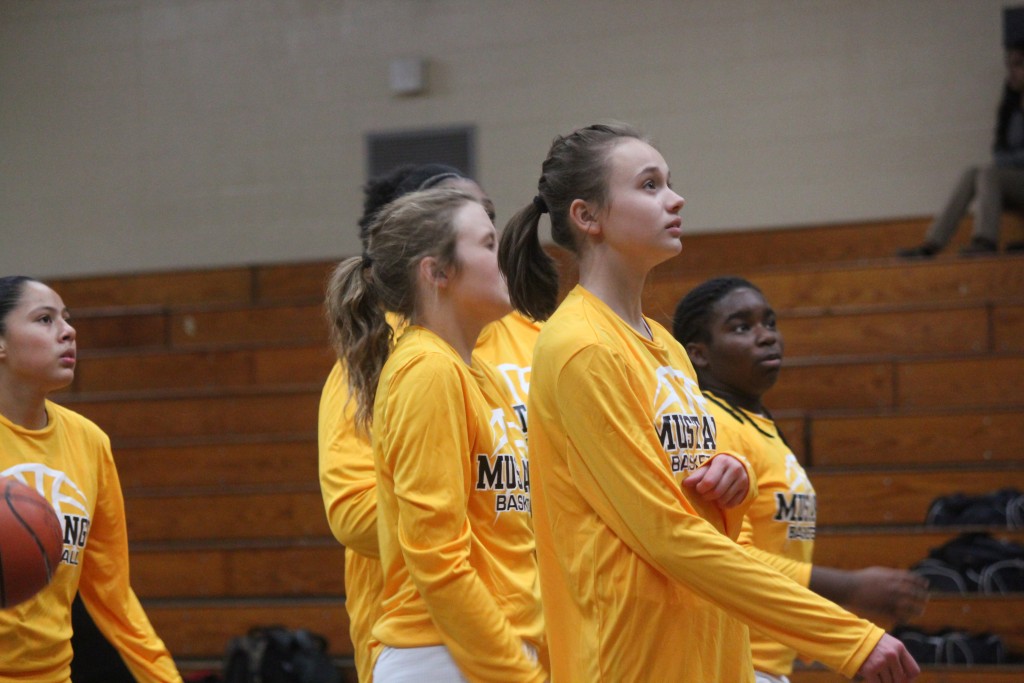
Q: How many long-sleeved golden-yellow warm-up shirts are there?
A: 5